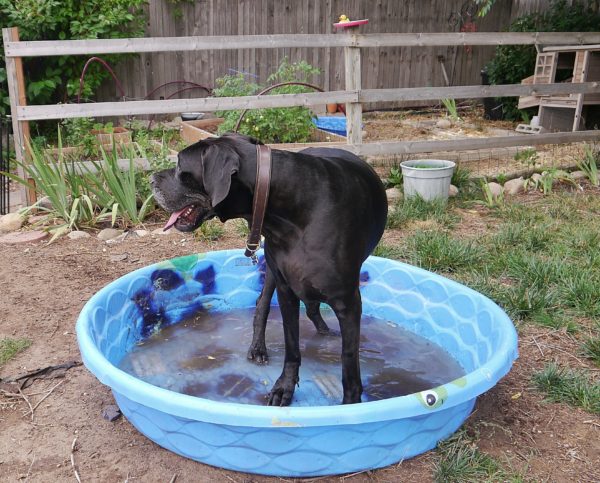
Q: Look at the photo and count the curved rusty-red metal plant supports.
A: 4